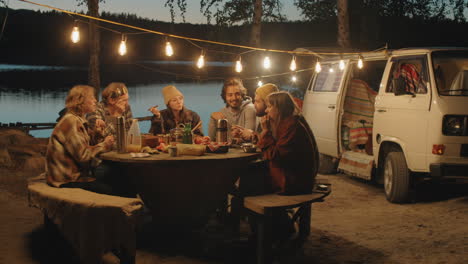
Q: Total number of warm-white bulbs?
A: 13